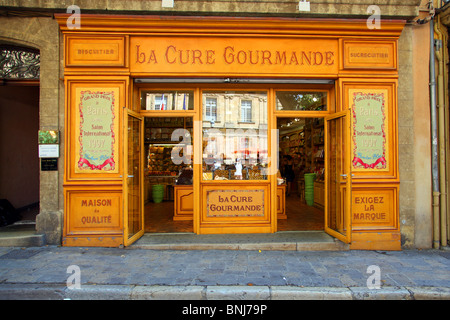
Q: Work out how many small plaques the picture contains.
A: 3